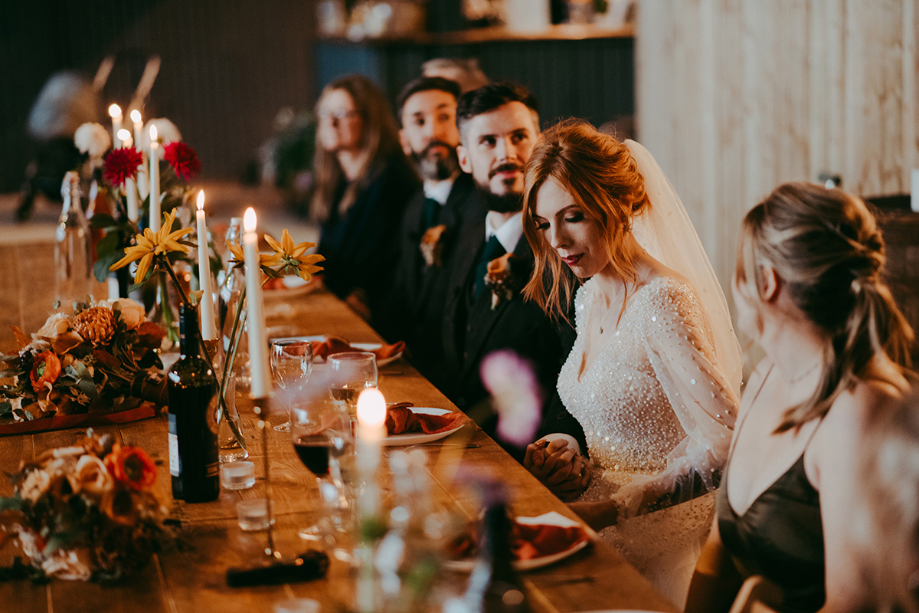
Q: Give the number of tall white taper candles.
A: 7